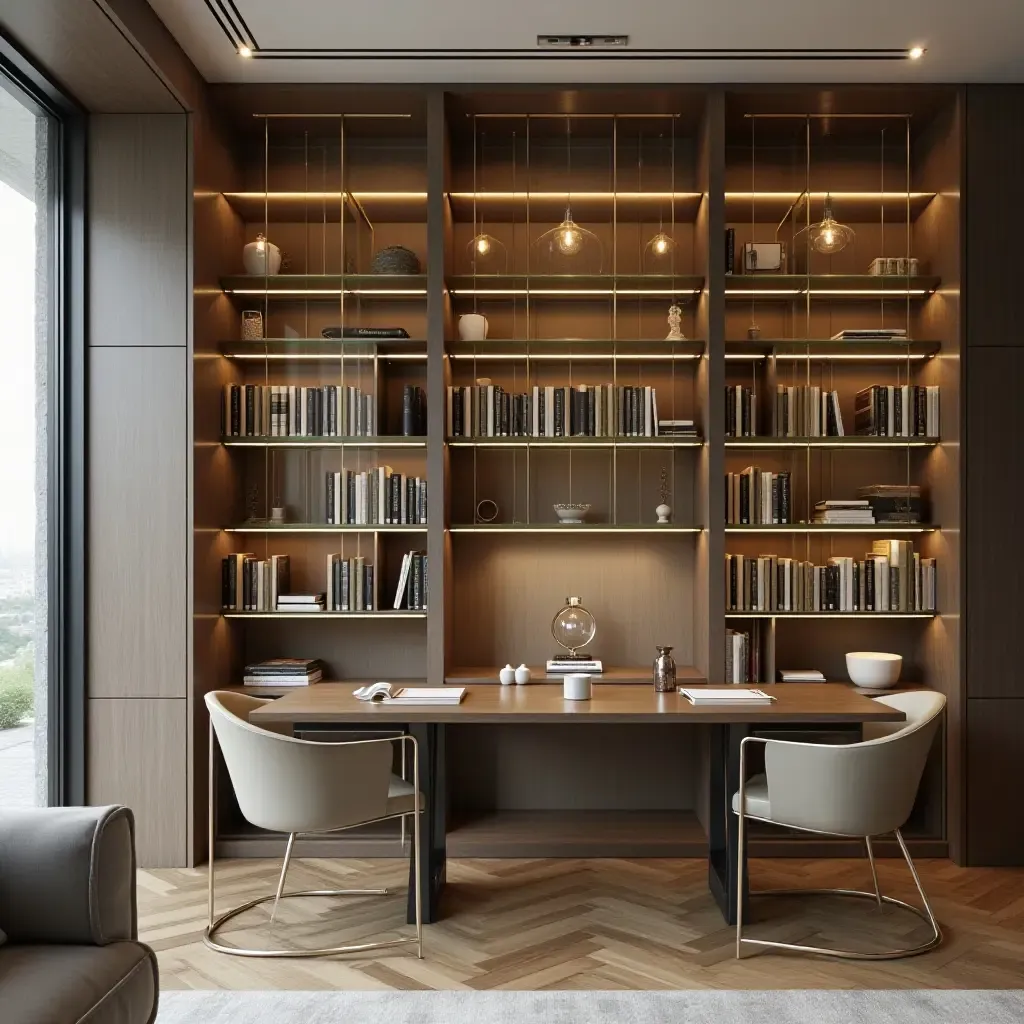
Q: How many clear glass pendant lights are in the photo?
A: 4